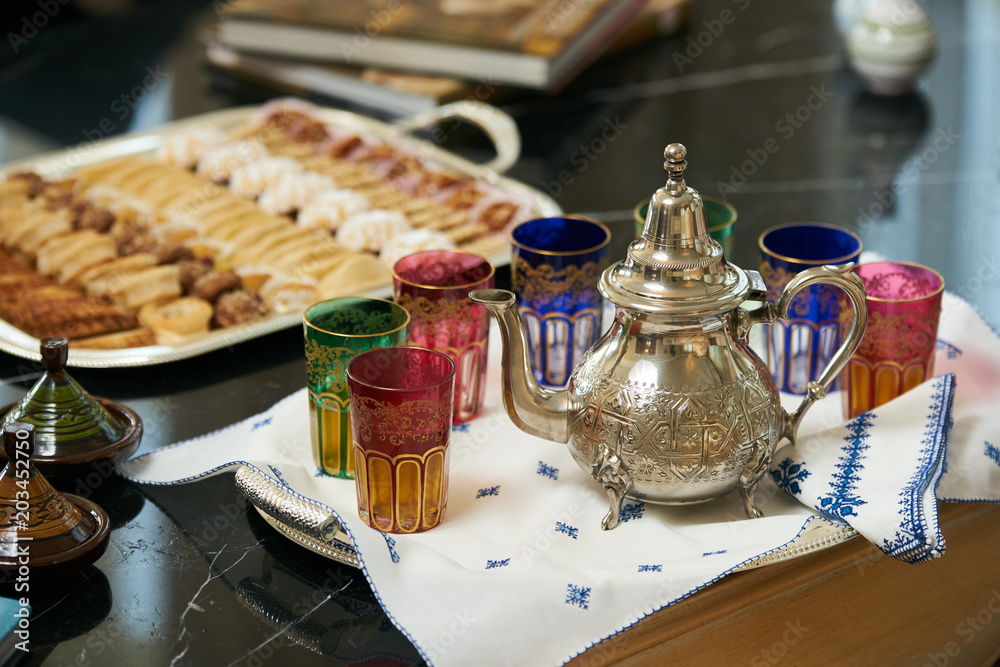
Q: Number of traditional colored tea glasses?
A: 7